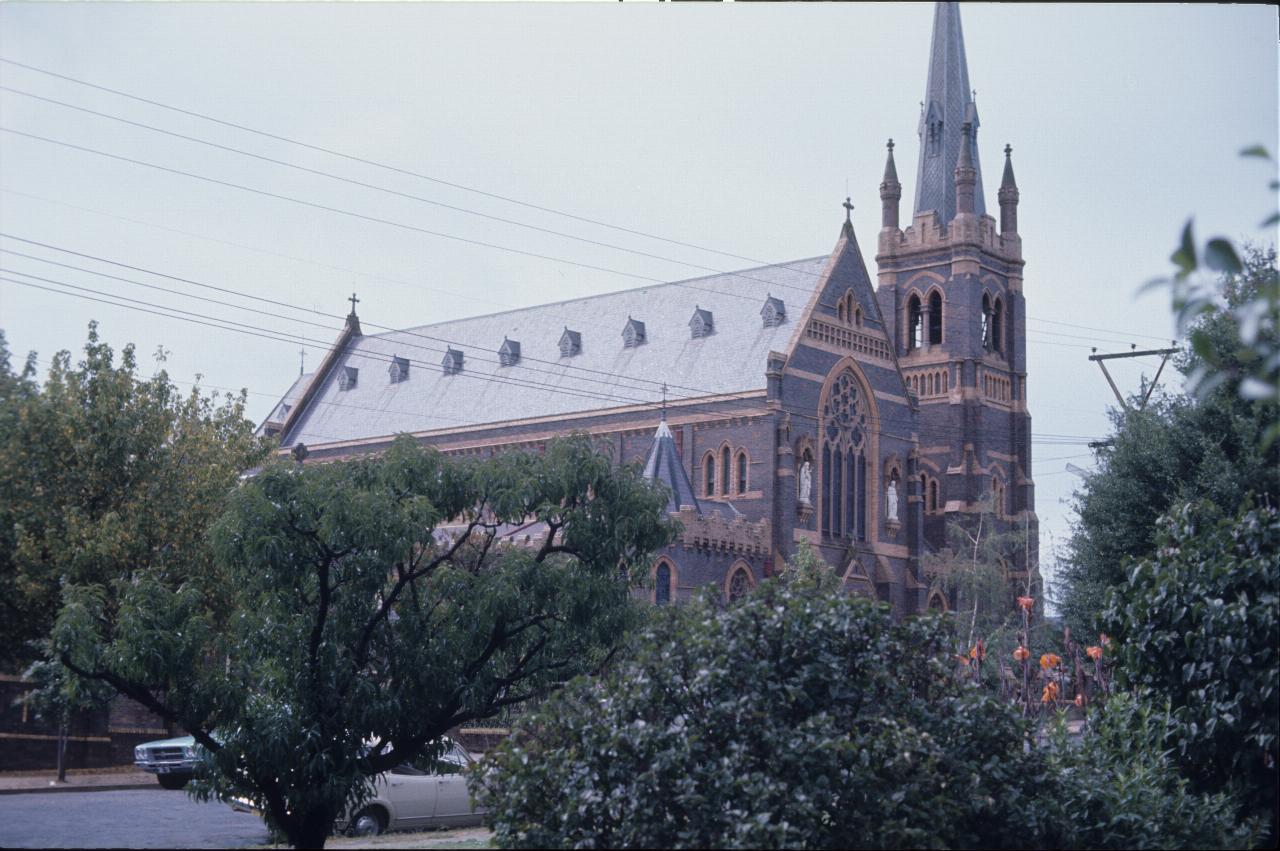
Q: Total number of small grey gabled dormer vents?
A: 8